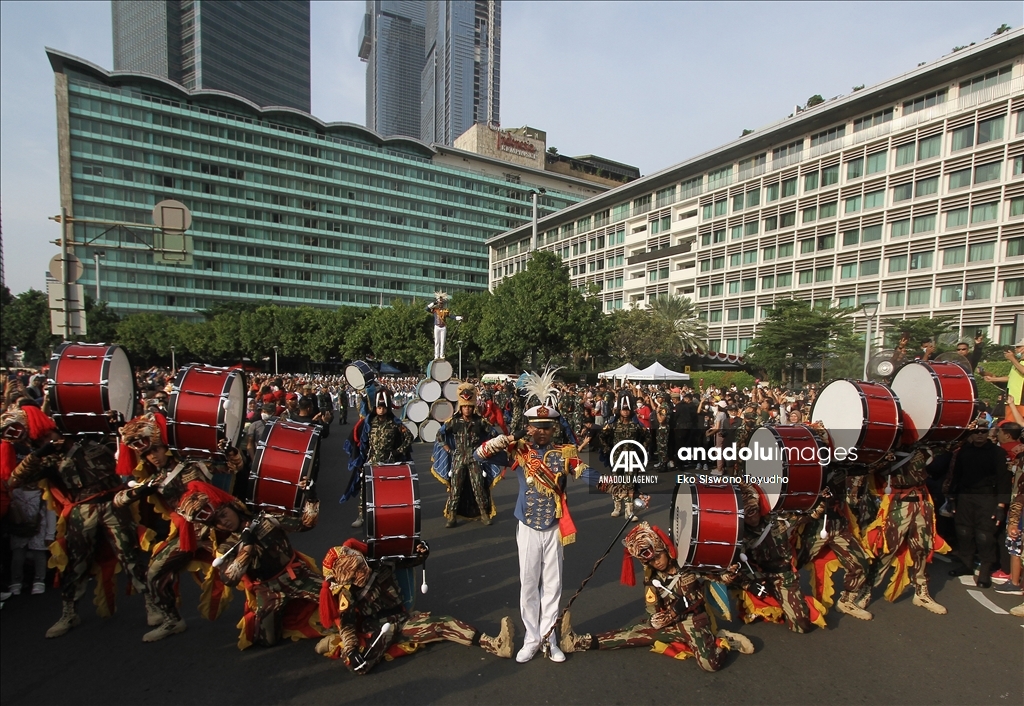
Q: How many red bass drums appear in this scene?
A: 8